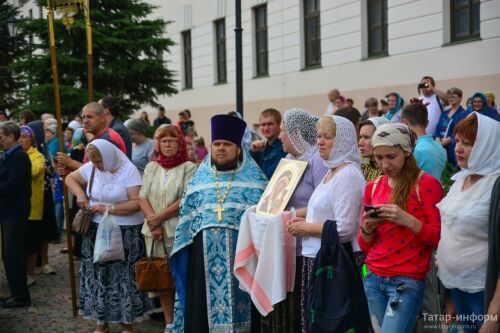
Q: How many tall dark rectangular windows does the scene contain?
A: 6